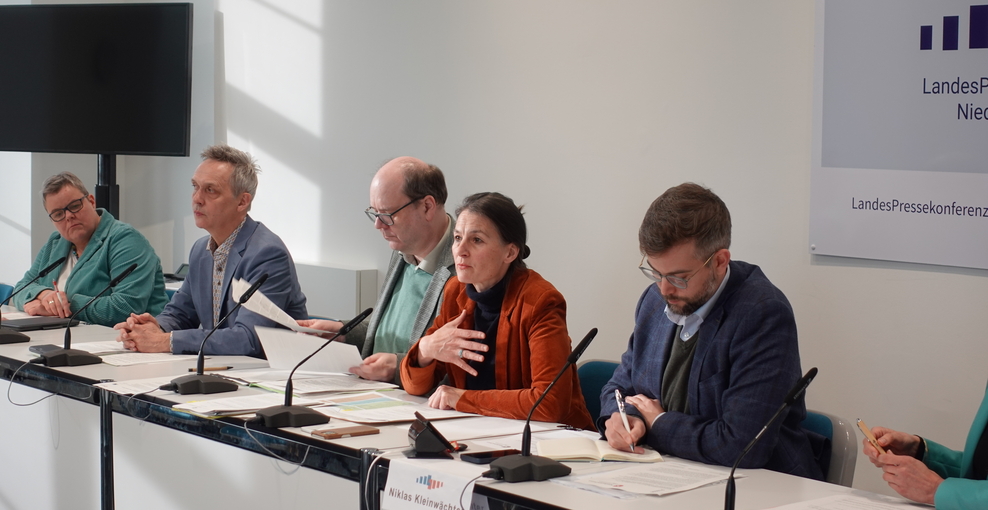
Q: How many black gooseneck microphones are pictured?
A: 6